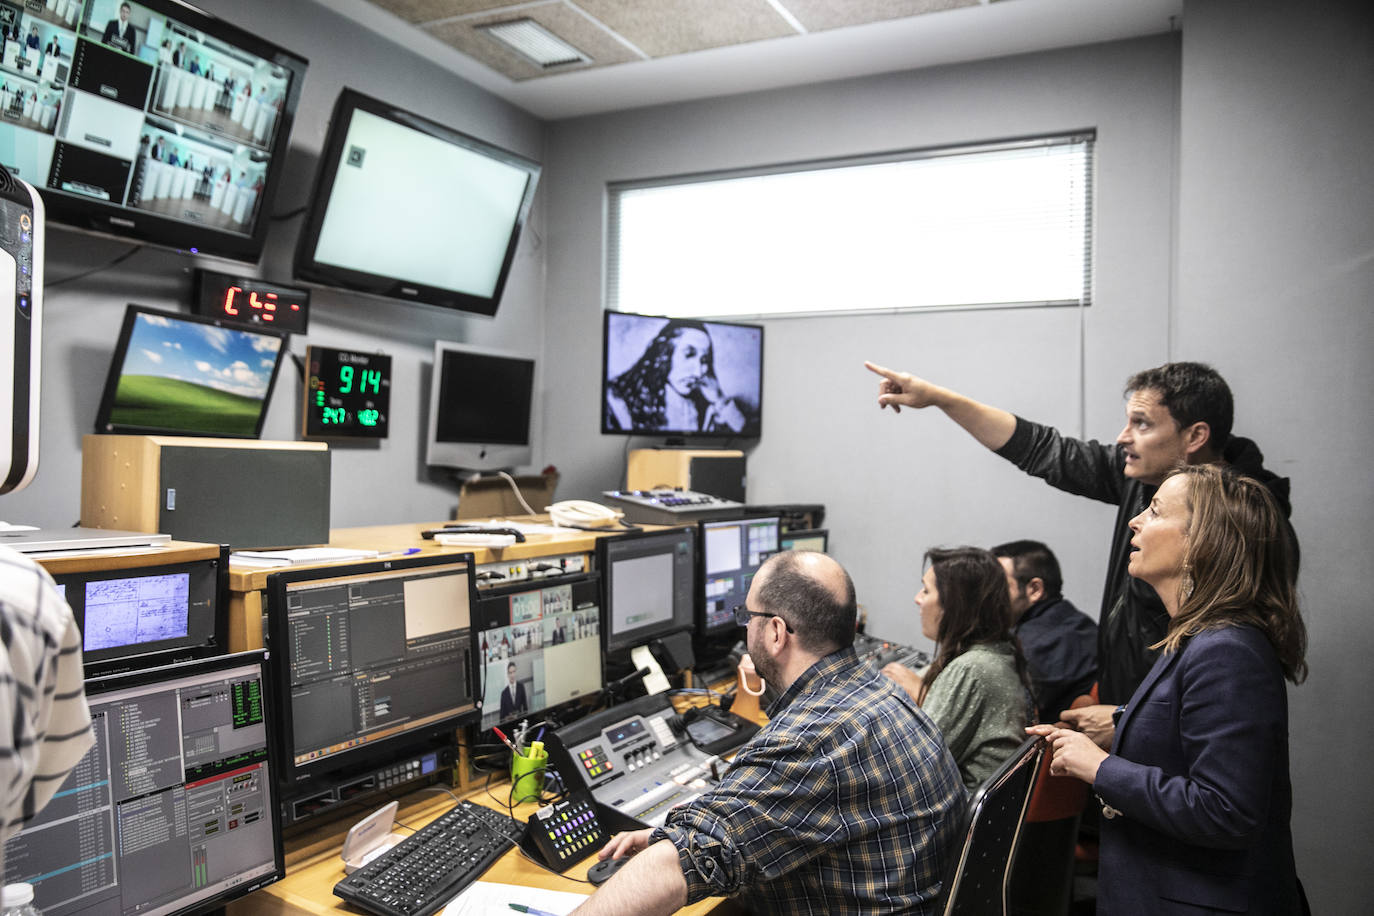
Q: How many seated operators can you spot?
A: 3